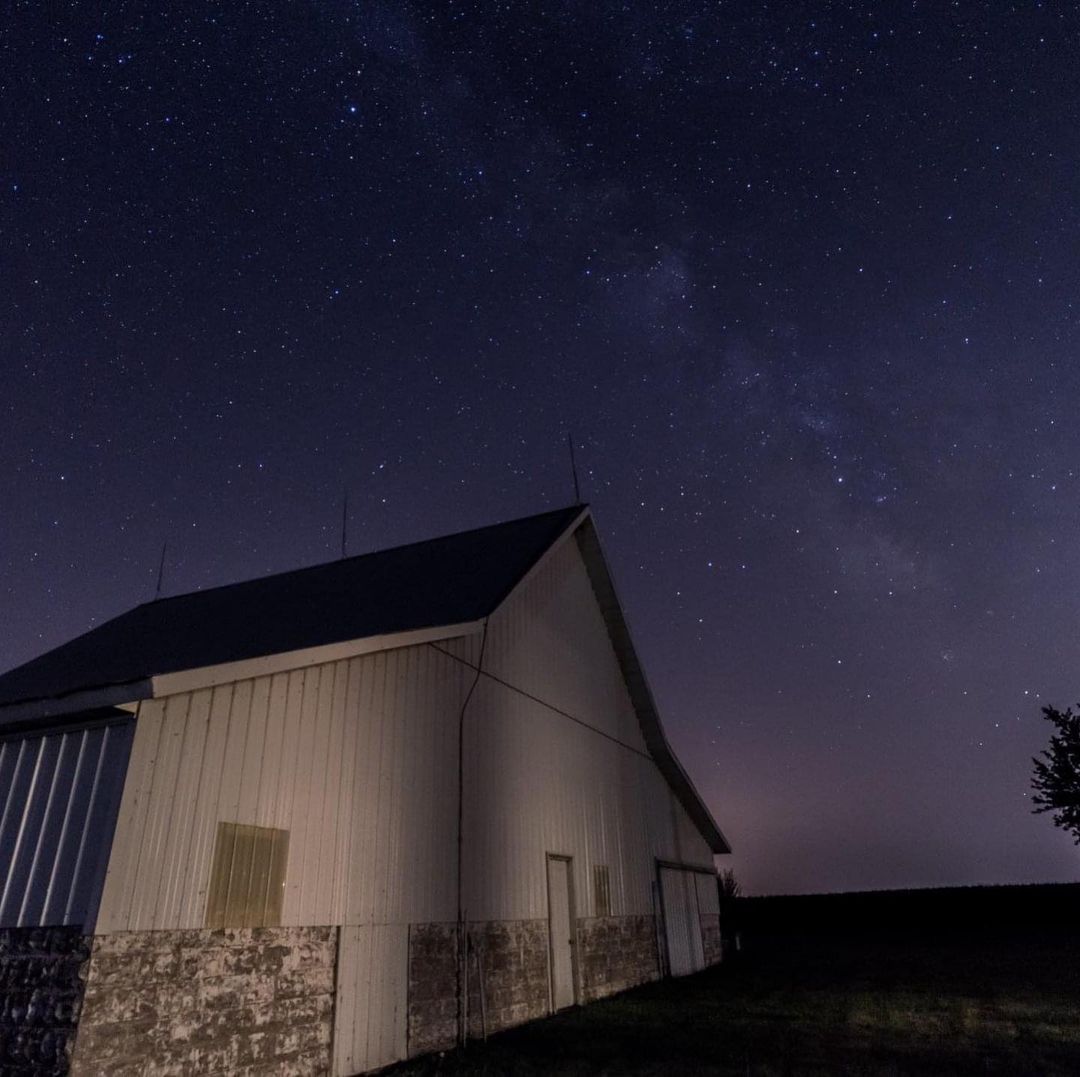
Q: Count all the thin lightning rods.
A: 3